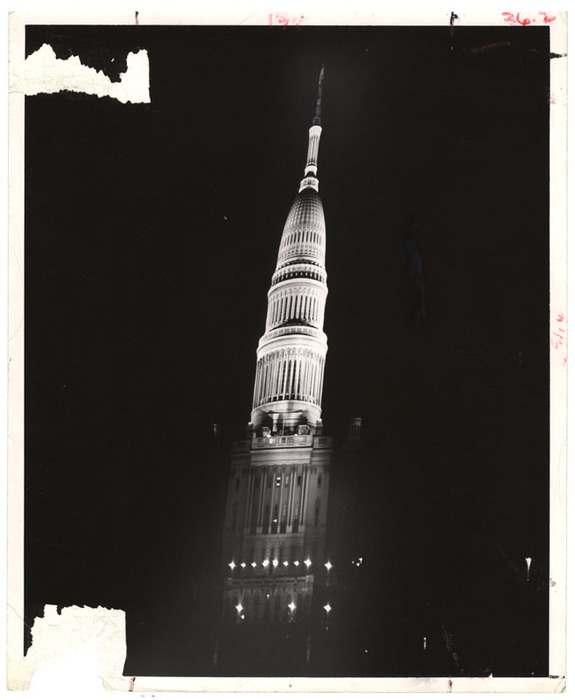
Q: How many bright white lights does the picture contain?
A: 12